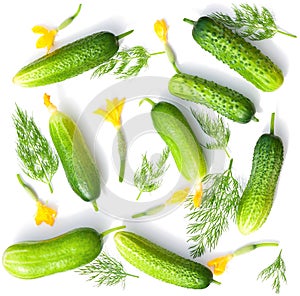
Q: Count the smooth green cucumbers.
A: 3